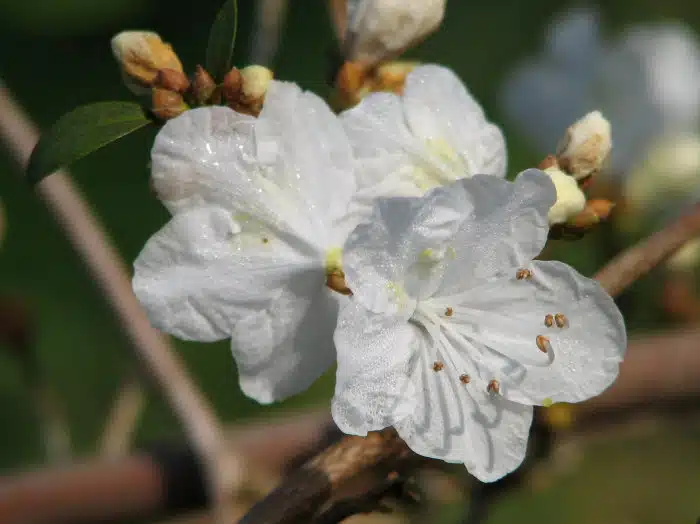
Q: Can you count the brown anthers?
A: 8